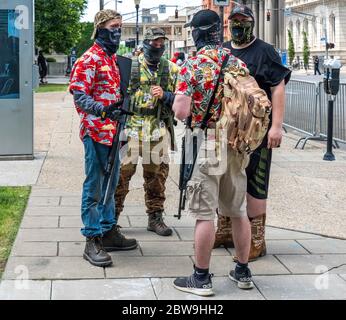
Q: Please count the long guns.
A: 2